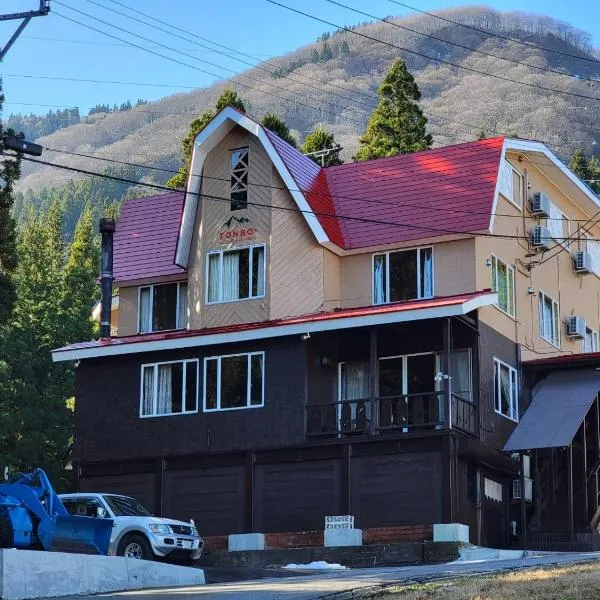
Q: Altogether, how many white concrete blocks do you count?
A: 3